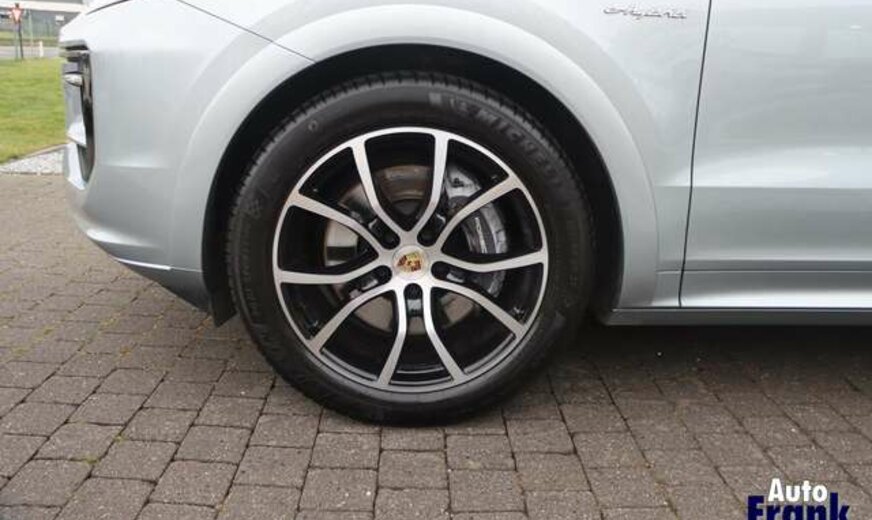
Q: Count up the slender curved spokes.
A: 10